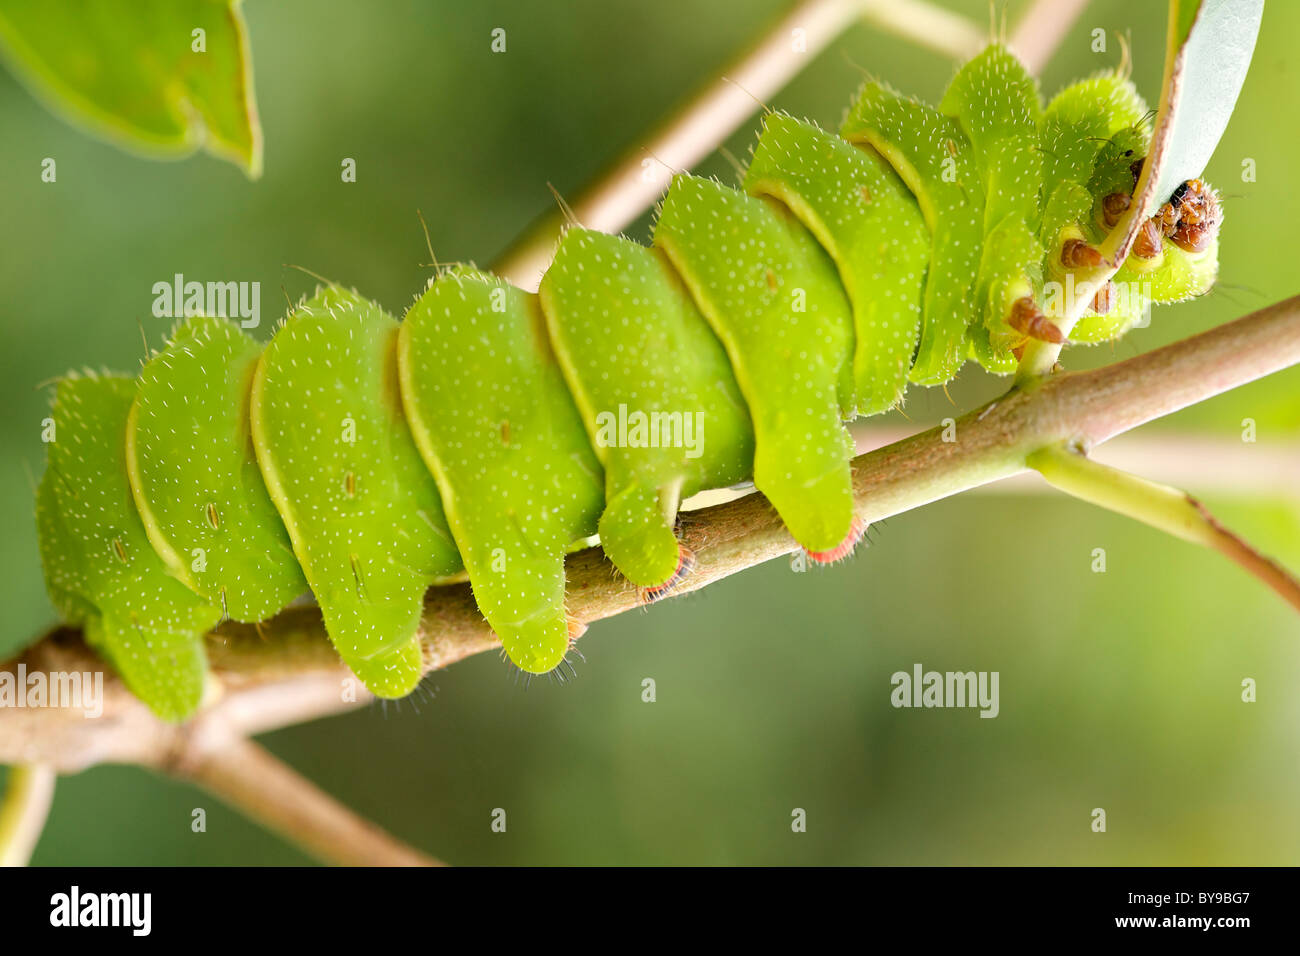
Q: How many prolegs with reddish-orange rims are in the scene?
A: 2